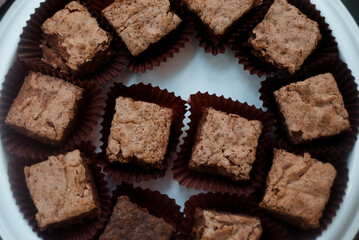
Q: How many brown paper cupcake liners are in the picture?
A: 12